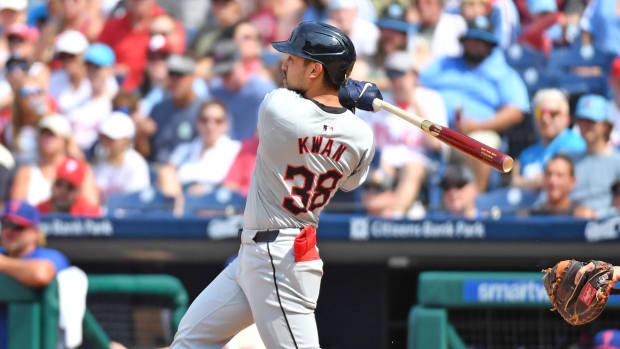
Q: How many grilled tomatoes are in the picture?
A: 0